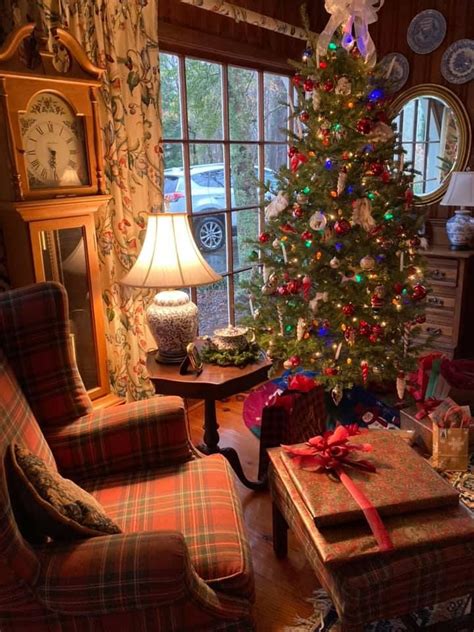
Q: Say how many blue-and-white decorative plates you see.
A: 3